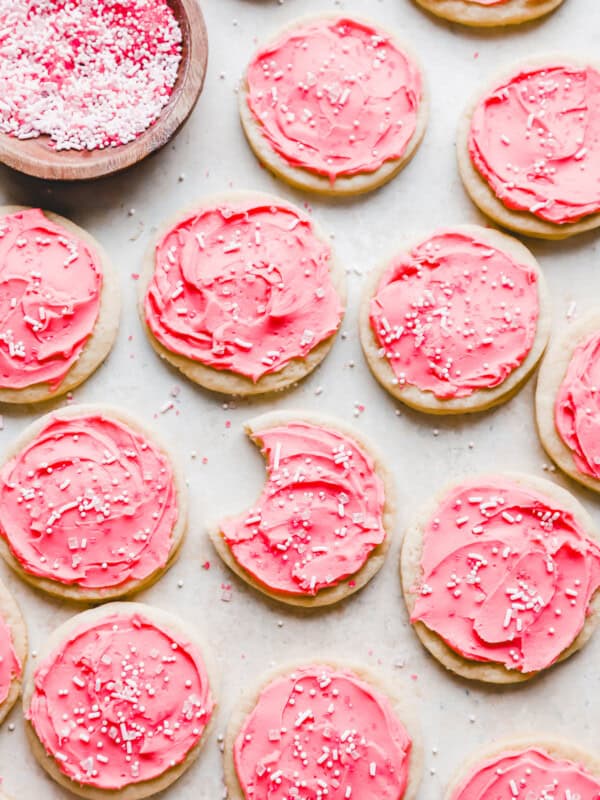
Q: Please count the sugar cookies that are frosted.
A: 14